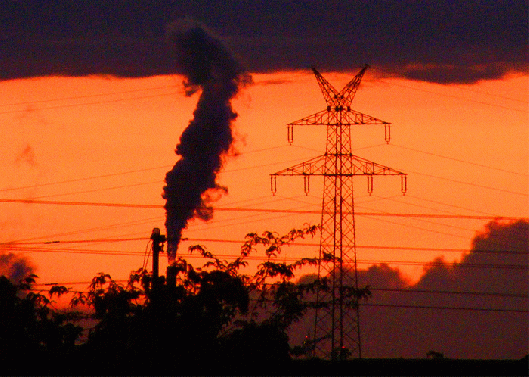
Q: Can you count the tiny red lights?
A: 2